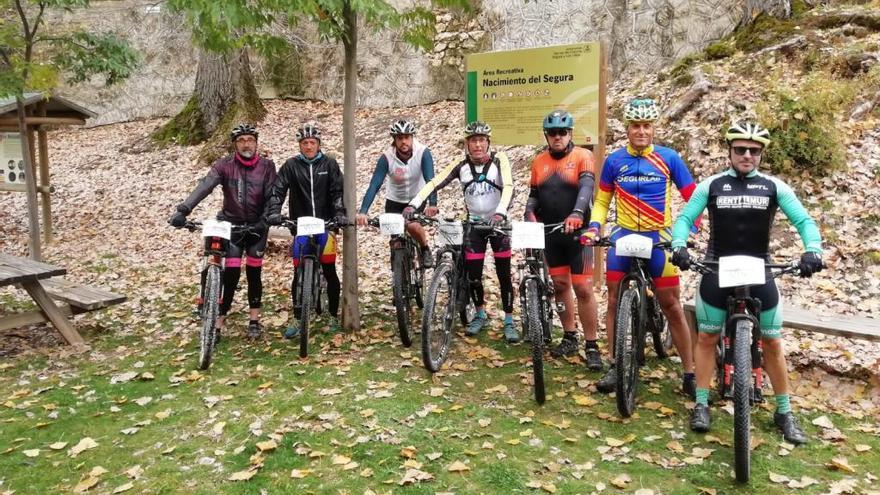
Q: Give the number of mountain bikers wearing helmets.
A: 7